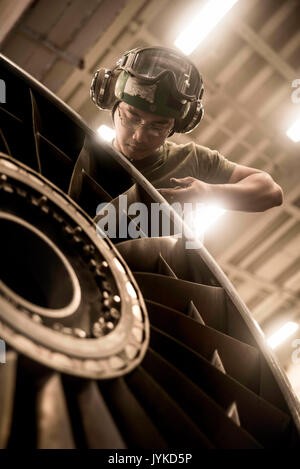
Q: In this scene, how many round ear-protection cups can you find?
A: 2